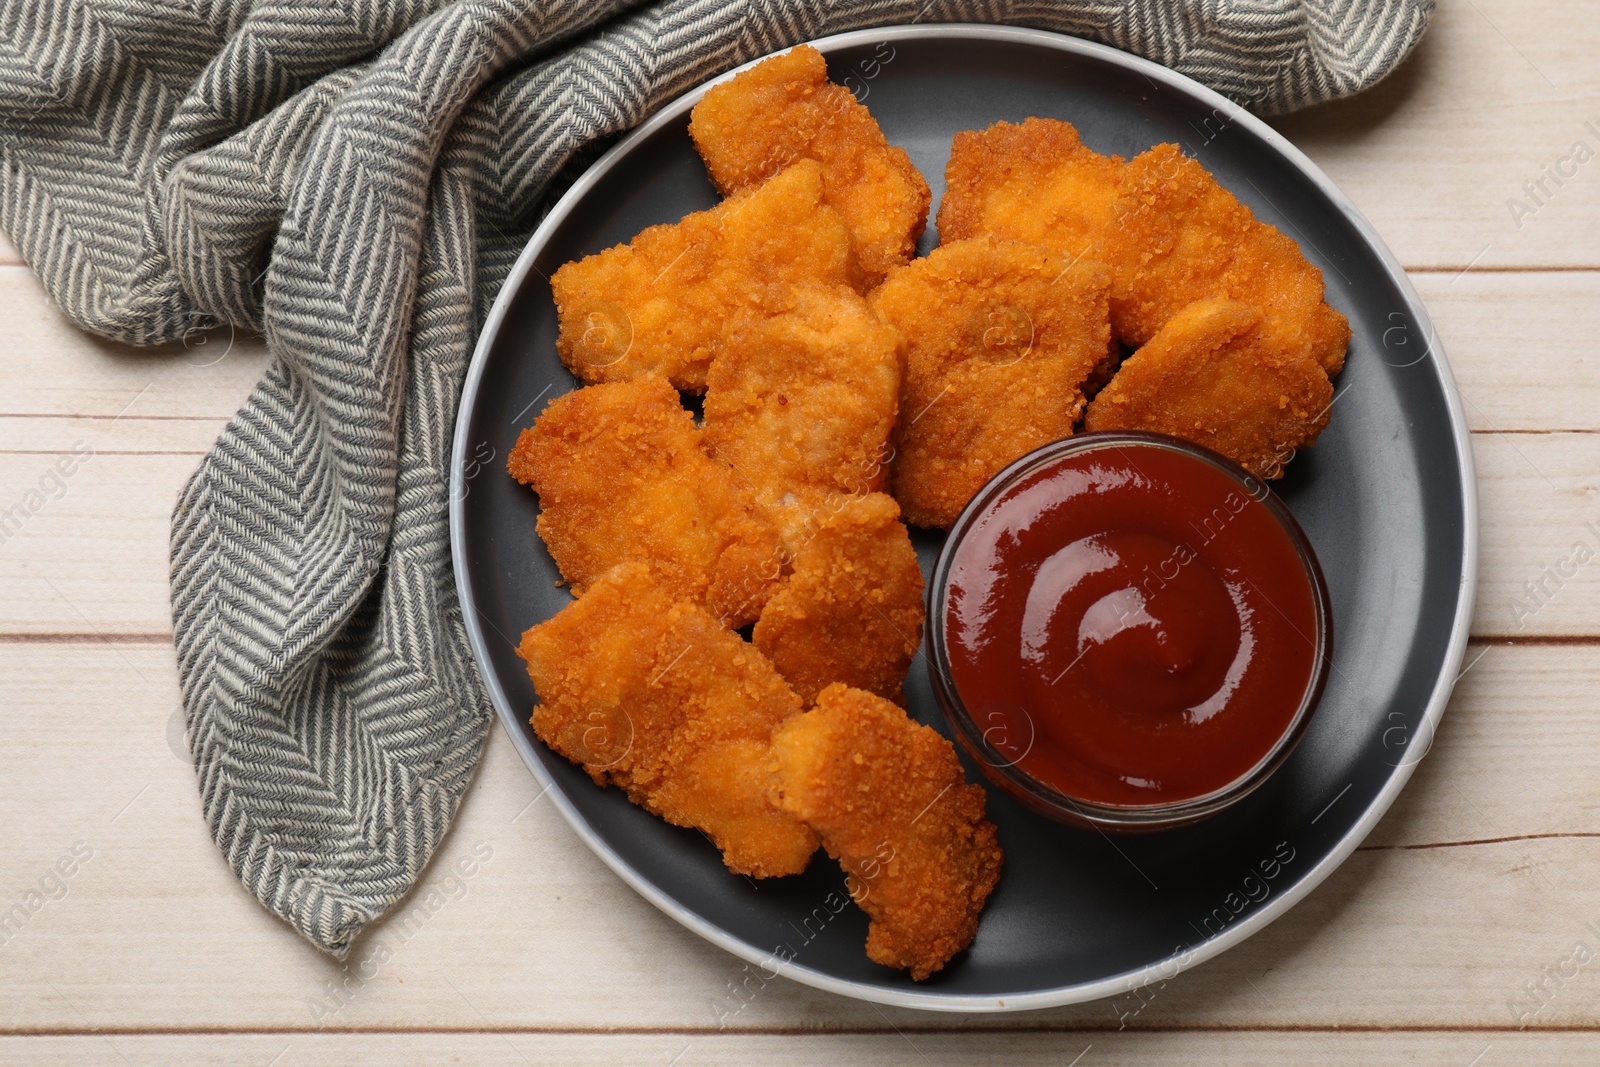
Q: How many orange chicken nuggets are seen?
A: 11